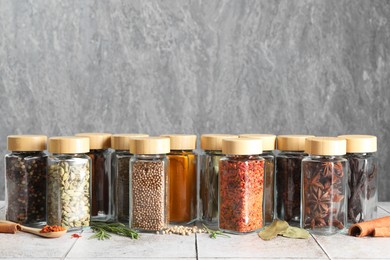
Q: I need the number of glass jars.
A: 12